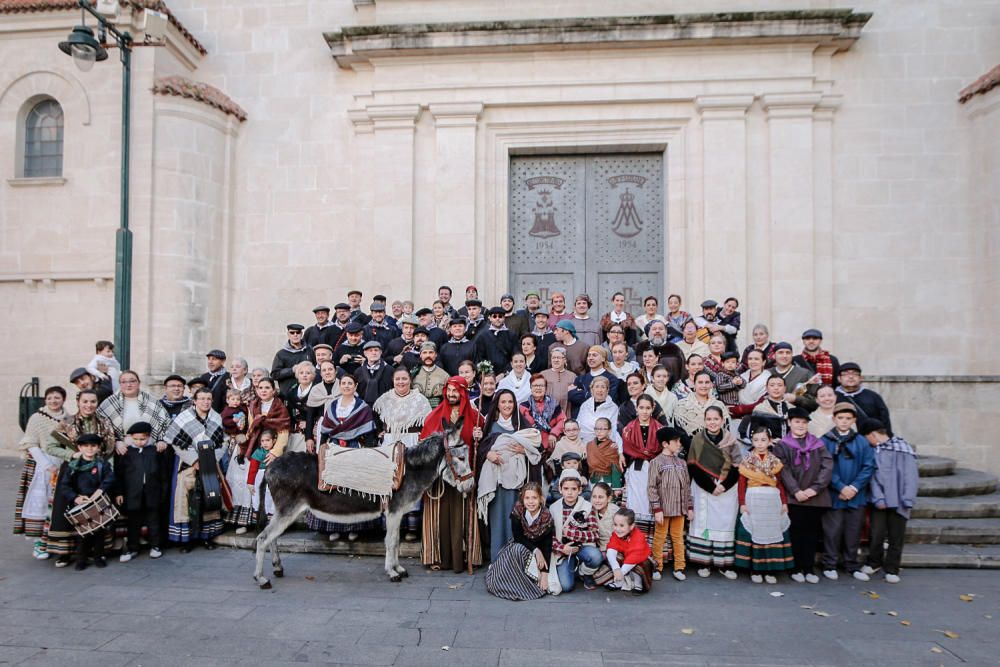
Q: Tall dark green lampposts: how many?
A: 1